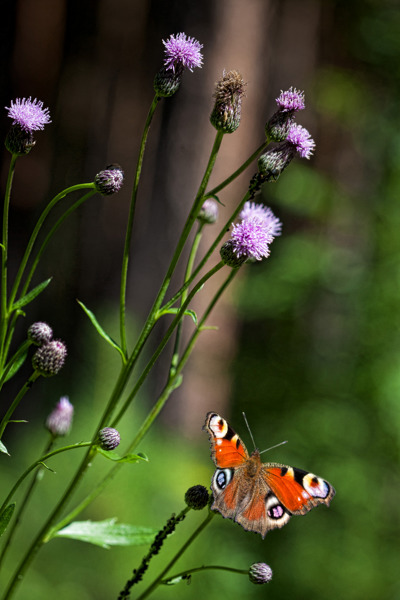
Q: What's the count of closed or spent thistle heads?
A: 9